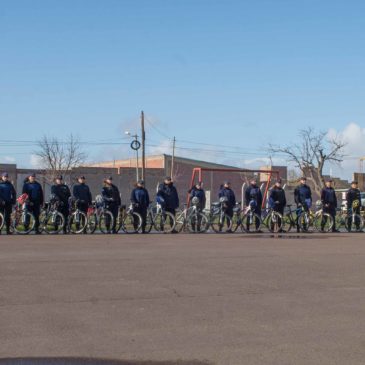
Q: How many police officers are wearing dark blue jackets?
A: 14